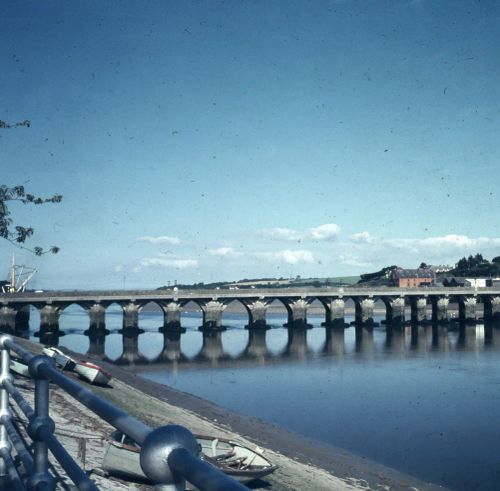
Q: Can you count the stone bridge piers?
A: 15